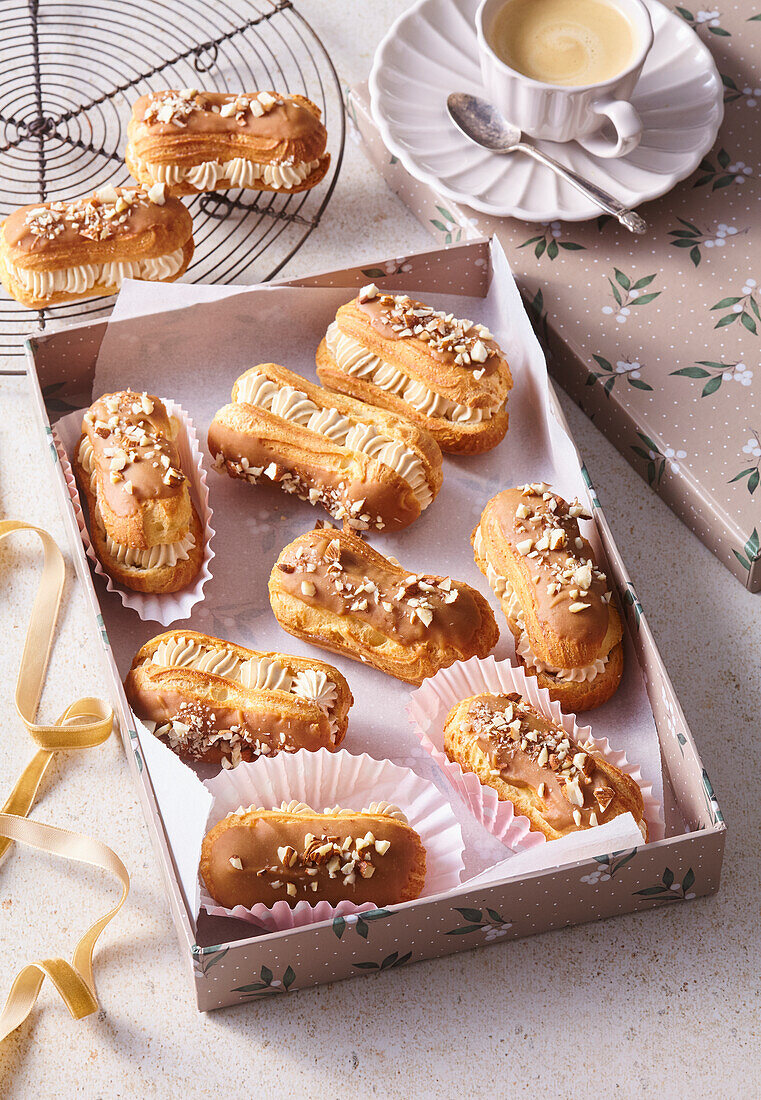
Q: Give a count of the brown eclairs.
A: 10